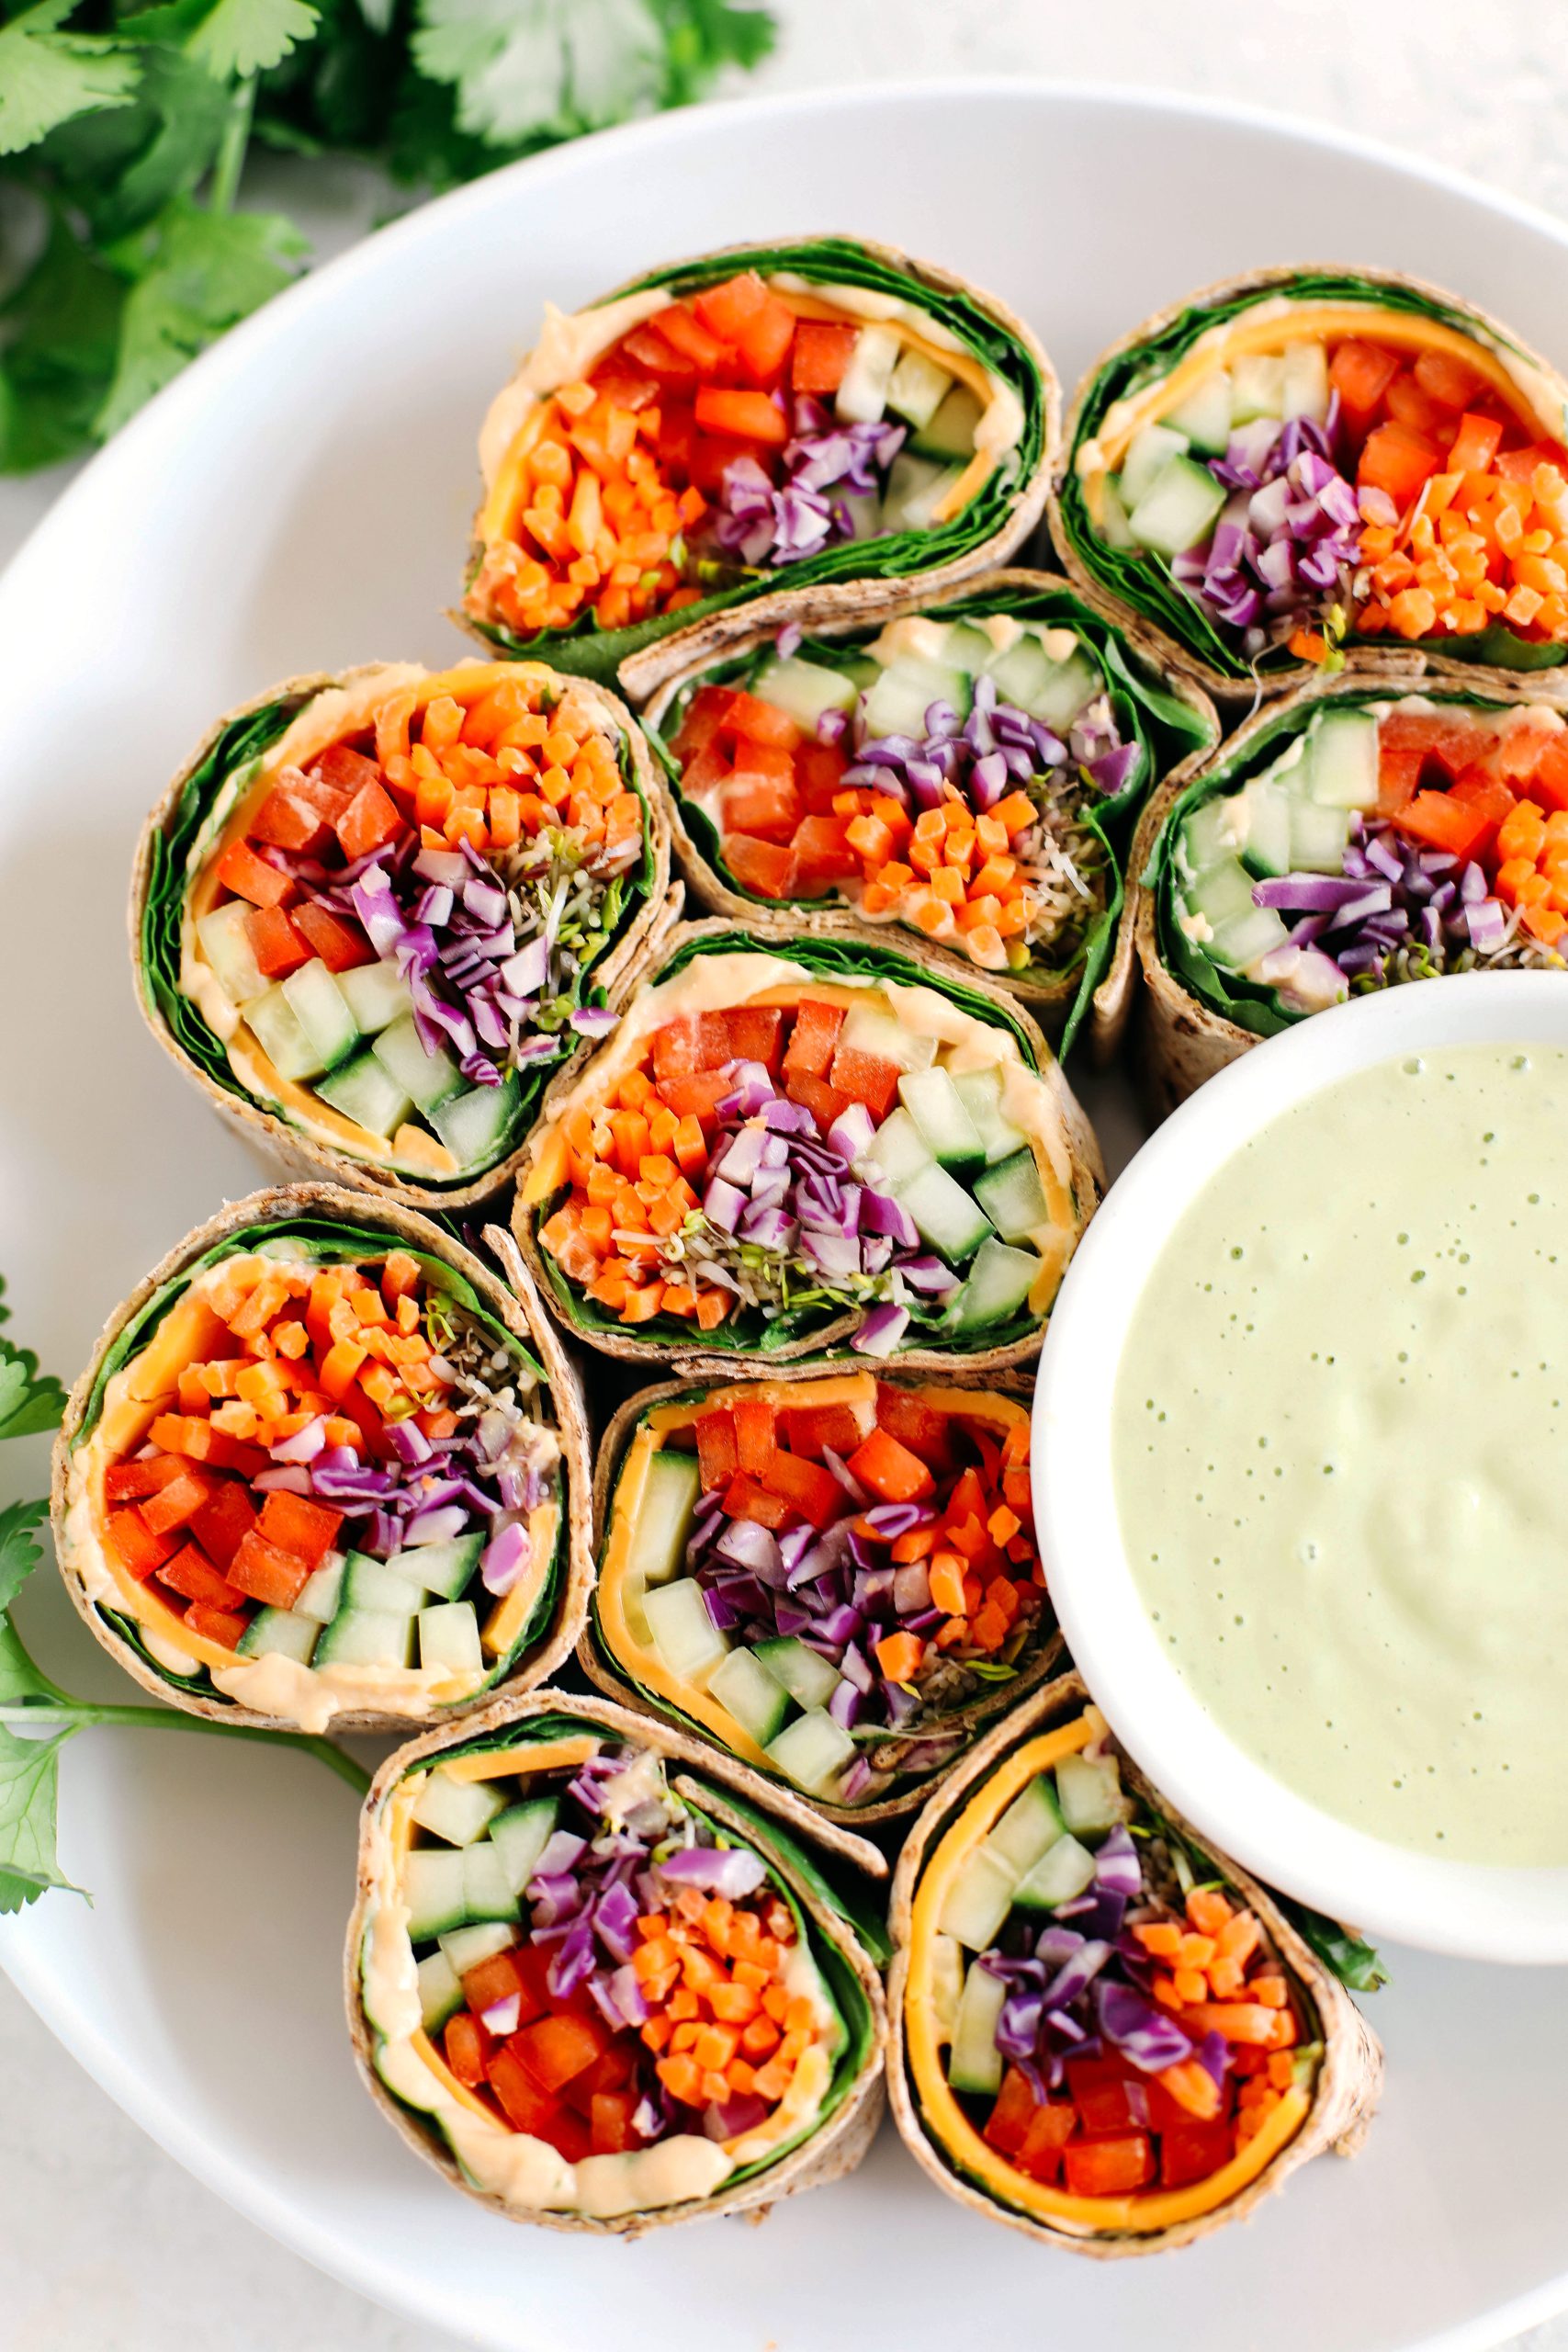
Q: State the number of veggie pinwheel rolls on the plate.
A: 10